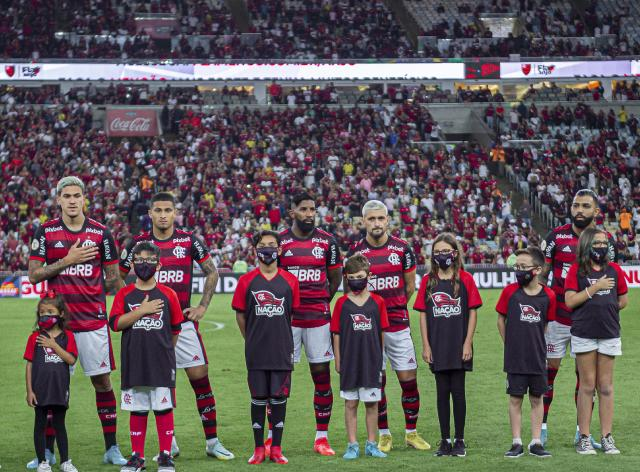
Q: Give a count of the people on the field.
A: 12